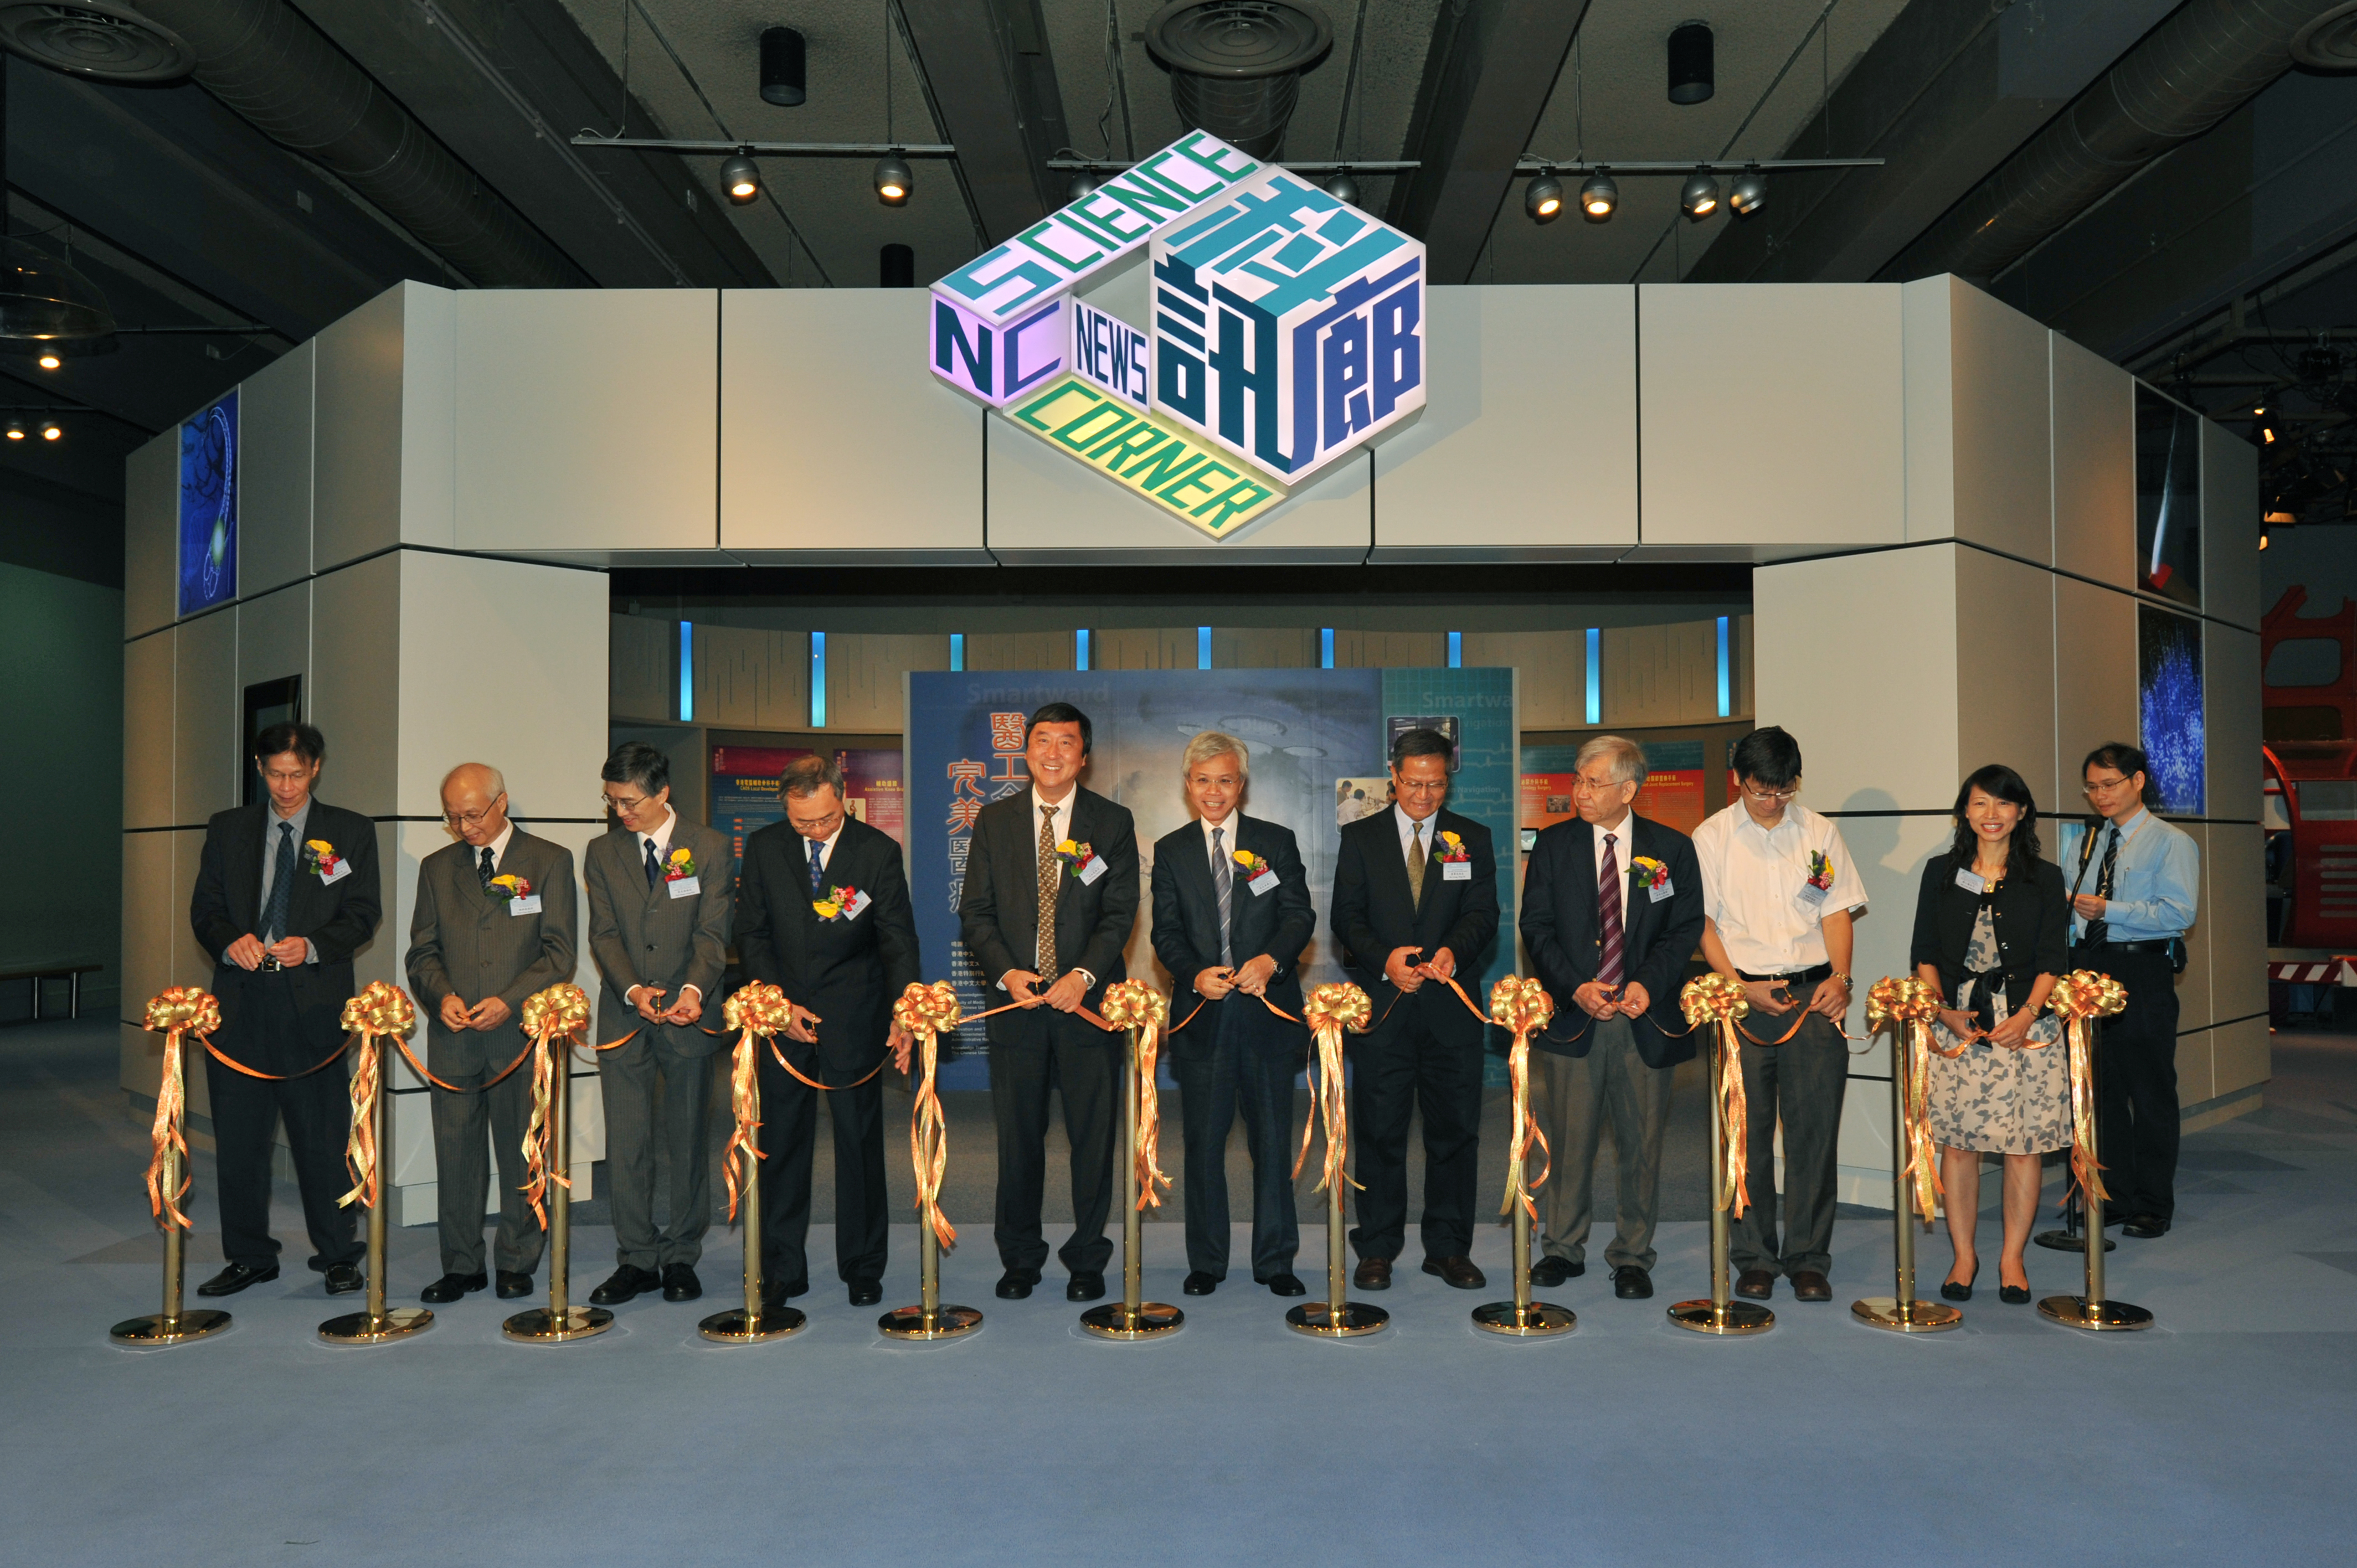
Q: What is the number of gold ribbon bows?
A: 11